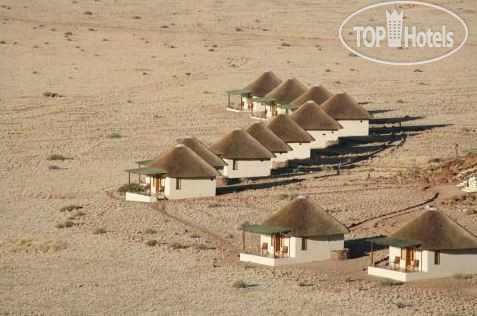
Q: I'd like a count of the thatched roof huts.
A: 12